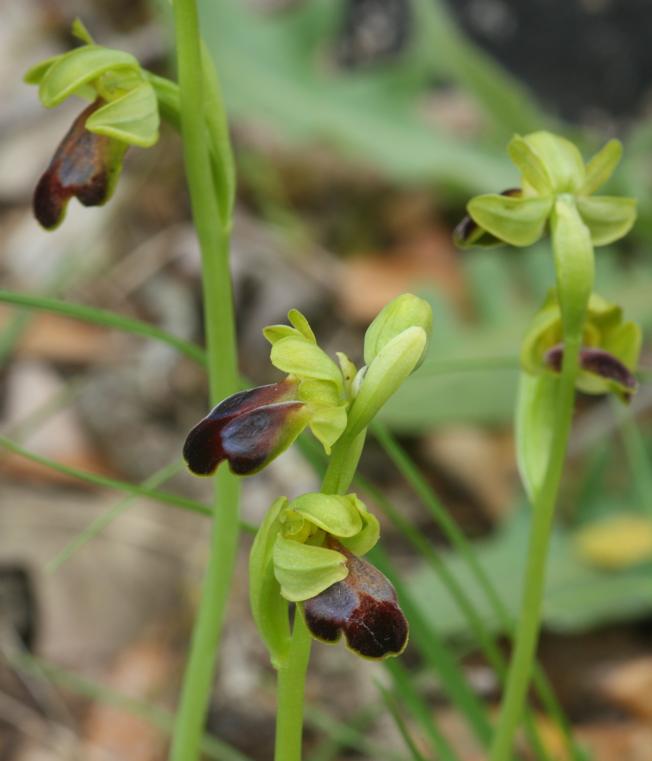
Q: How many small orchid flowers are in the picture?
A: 5